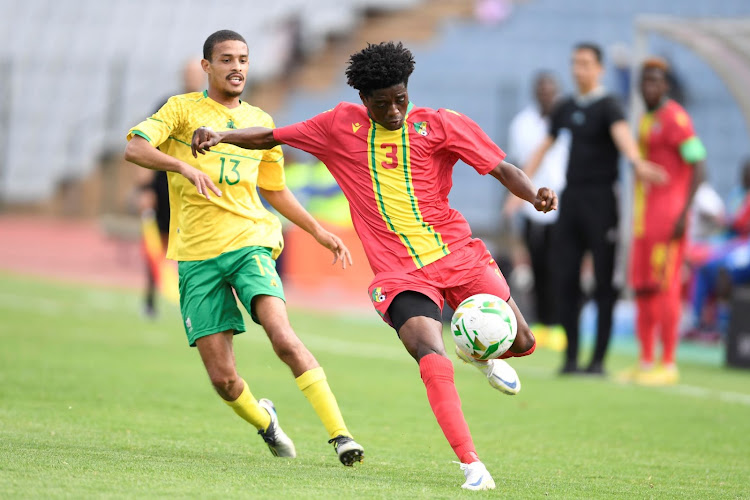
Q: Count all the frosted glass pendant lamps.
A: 0